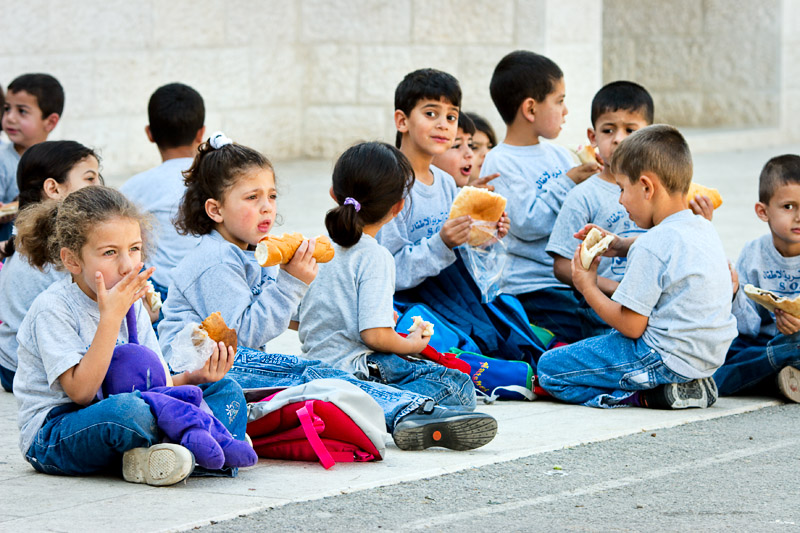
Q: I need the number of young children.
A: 13